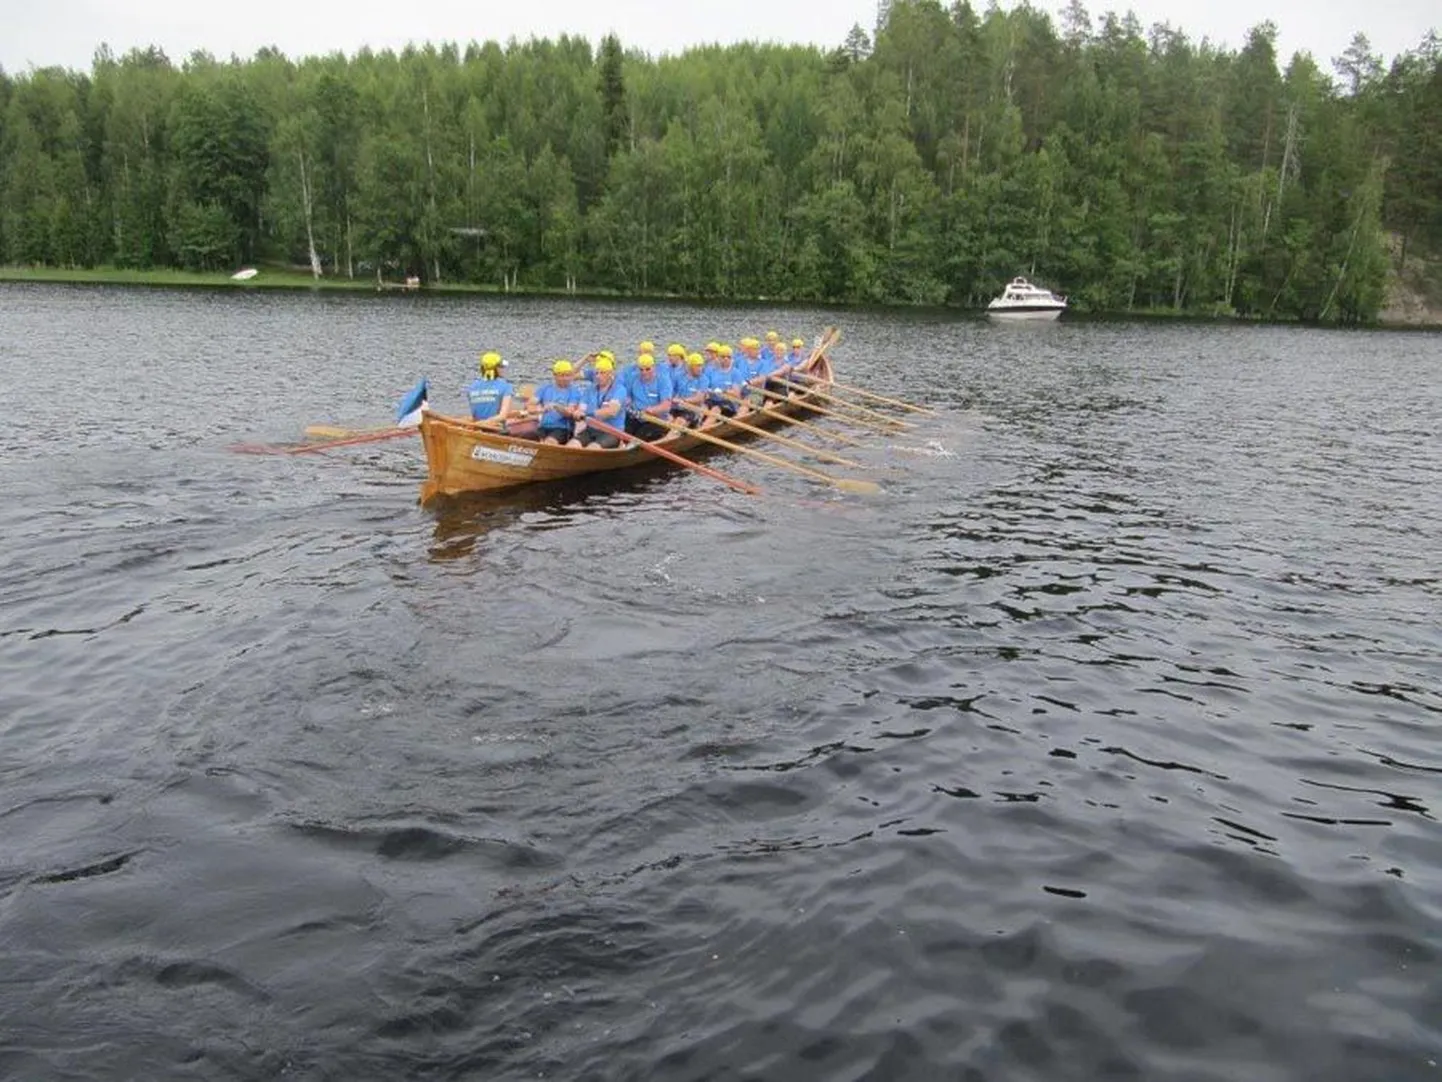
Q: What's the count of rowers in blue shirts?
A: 15